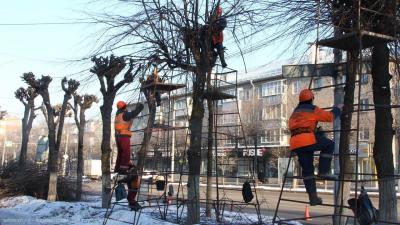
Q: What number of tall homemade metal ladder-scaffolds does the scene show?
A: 3